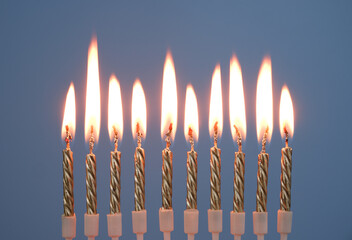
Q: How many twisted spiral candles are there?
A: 10